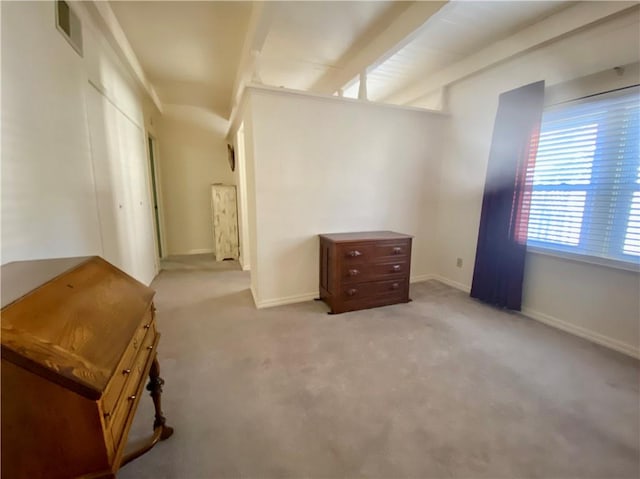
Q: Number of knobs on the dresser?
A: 6